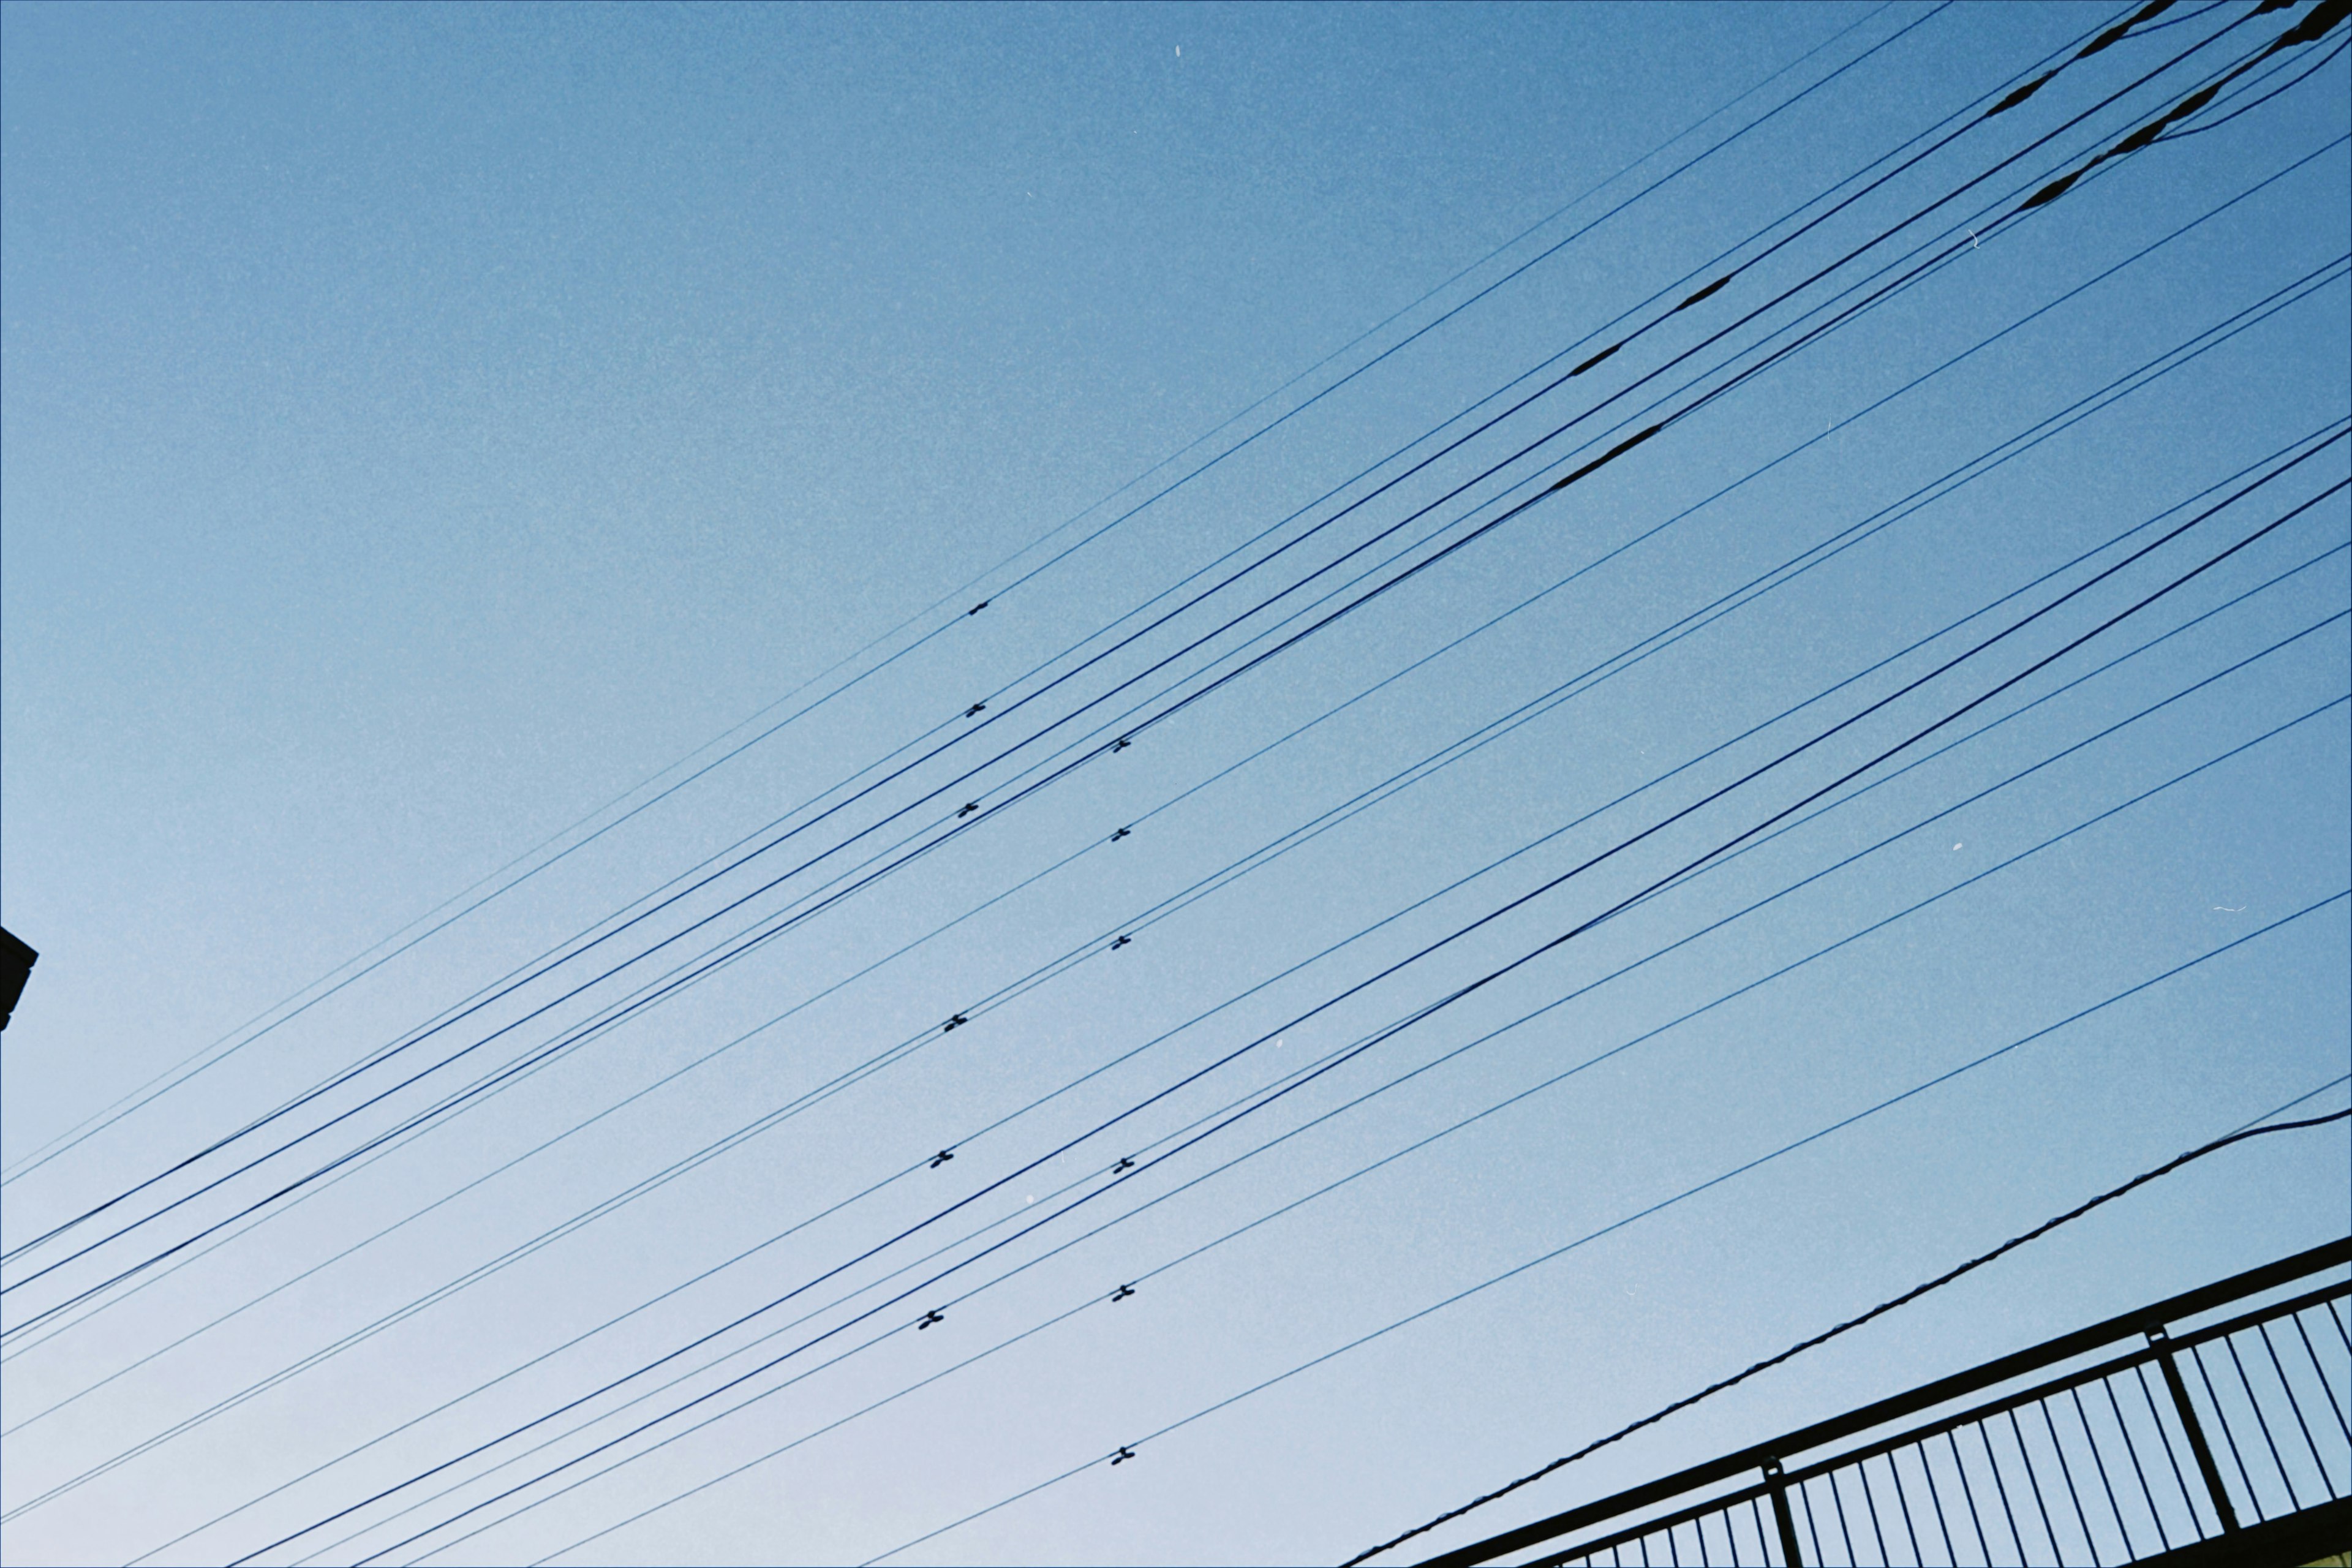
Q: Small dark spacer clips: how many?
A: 12